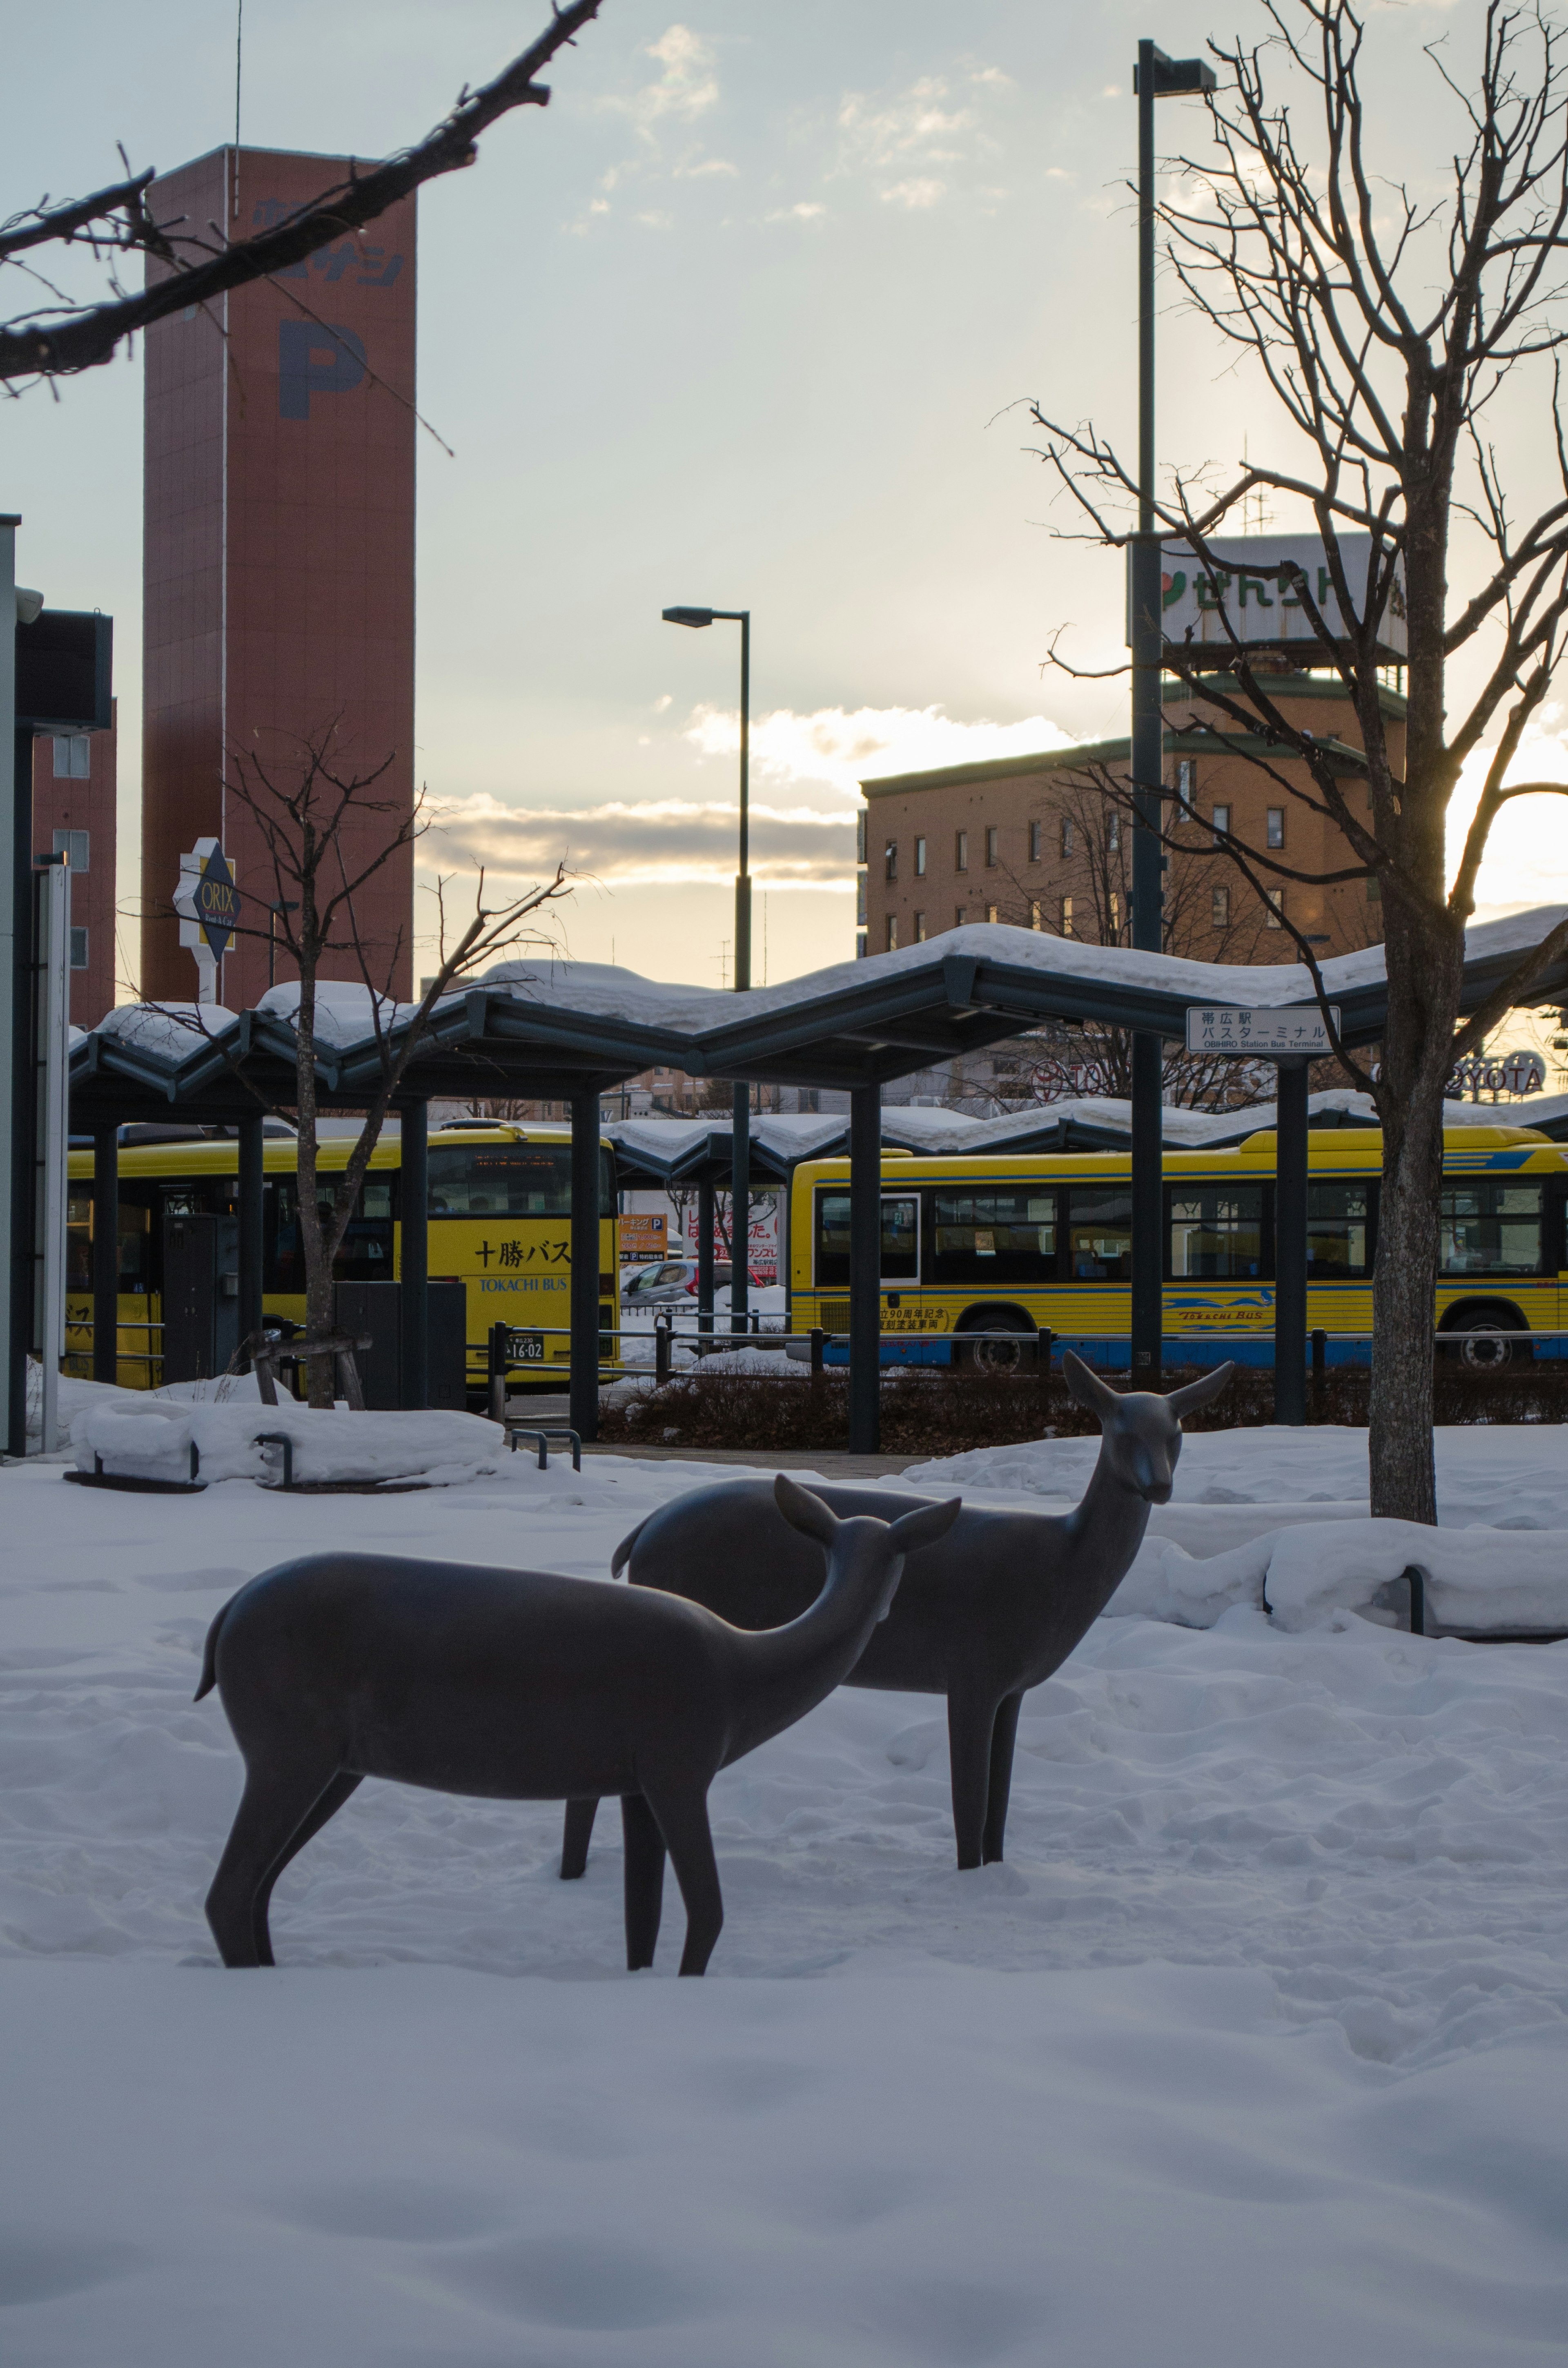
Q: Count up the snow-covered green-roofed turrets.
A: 0